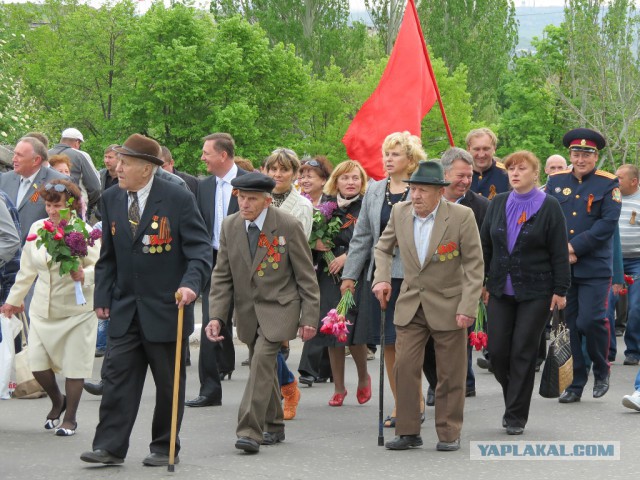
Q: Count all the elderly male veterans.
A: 3